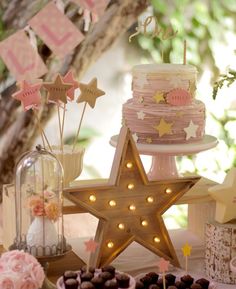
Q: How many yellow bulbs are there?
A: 11